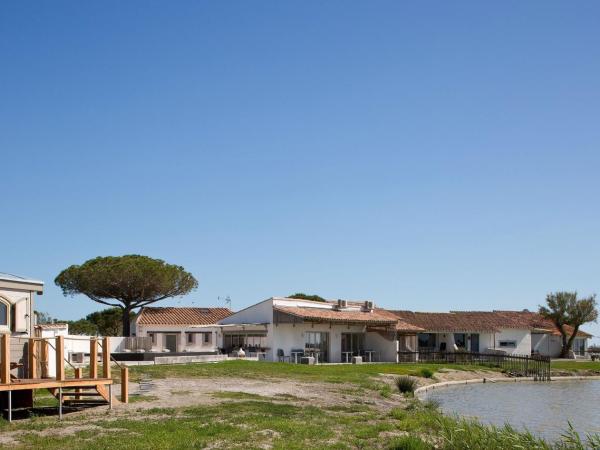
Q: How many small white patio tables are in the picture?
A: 4